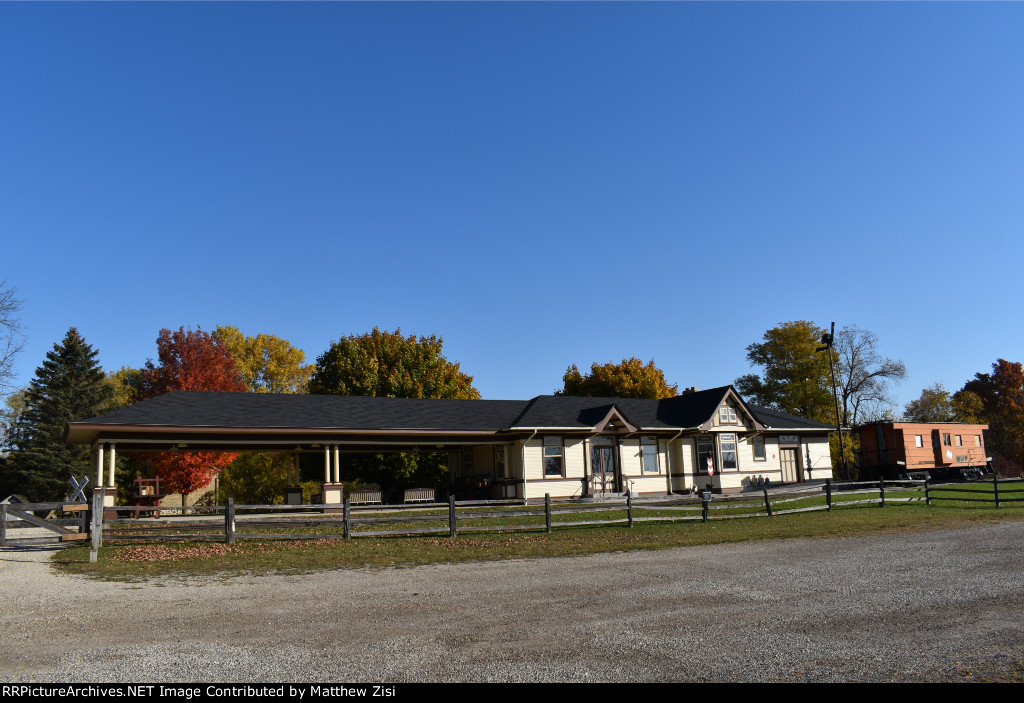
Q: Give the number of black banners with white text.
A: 1